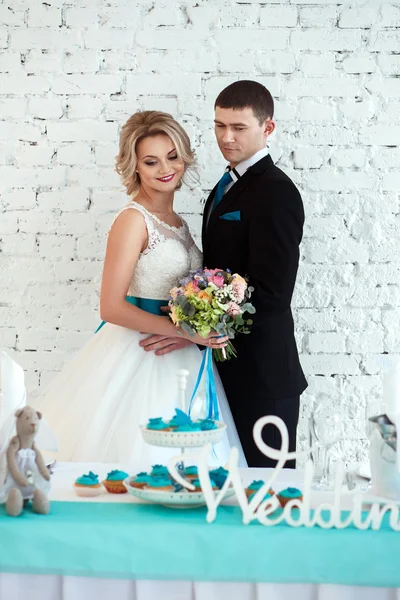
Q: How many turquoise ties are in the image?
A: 1